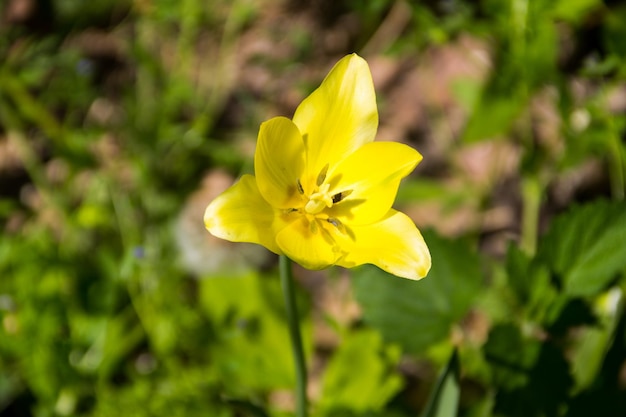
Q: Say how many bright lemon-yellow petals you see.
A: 6